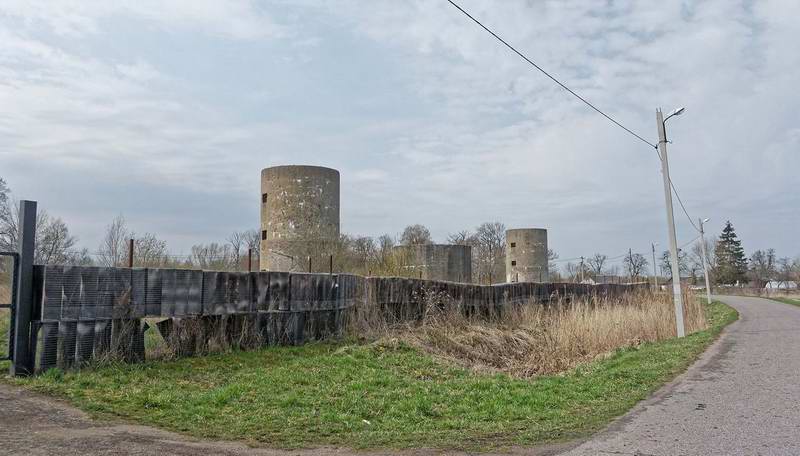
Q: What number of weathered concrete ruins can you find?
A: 3